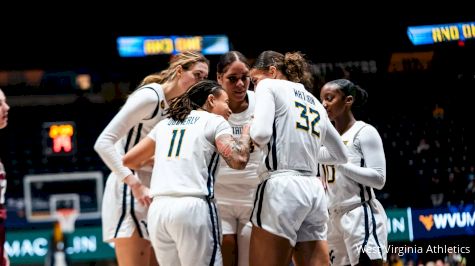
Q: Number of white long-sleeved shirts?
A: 3